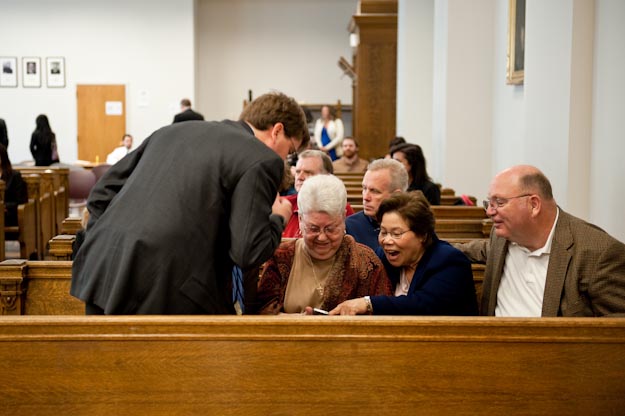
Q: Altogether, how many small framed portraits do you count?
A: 3